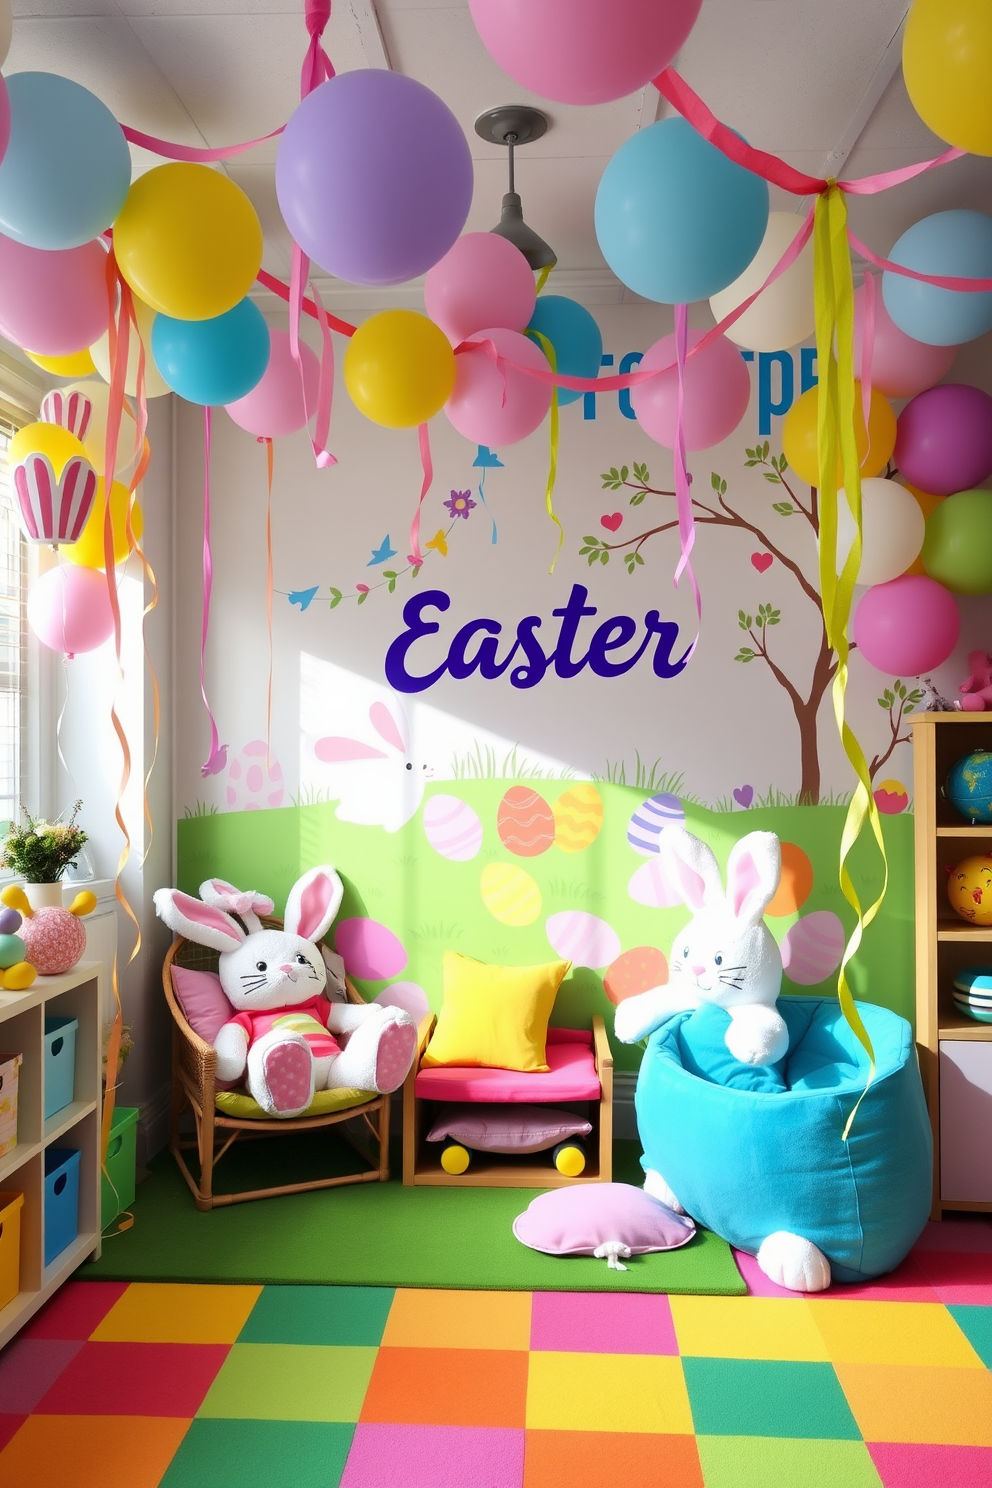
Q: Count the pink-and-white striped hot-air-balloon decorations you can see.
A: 2